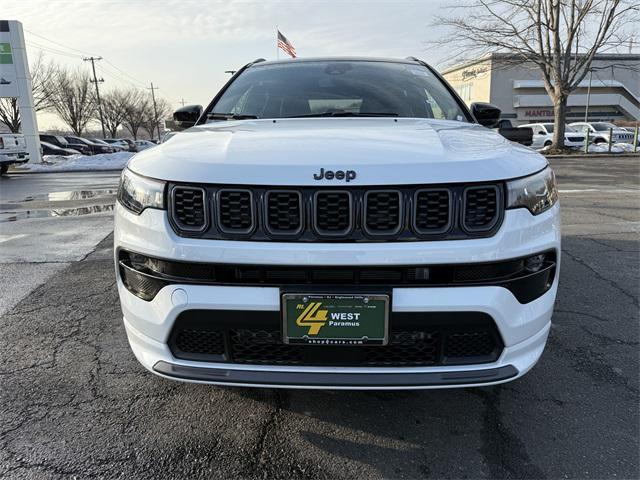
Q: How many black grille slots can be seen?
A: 7